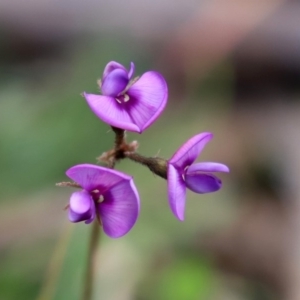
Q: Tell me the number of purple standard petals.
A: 3